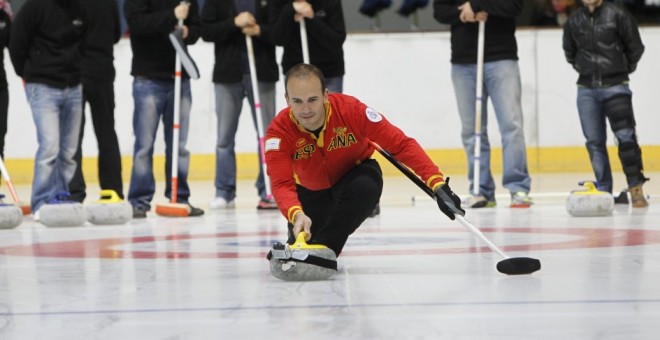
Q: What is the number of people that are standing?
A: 8